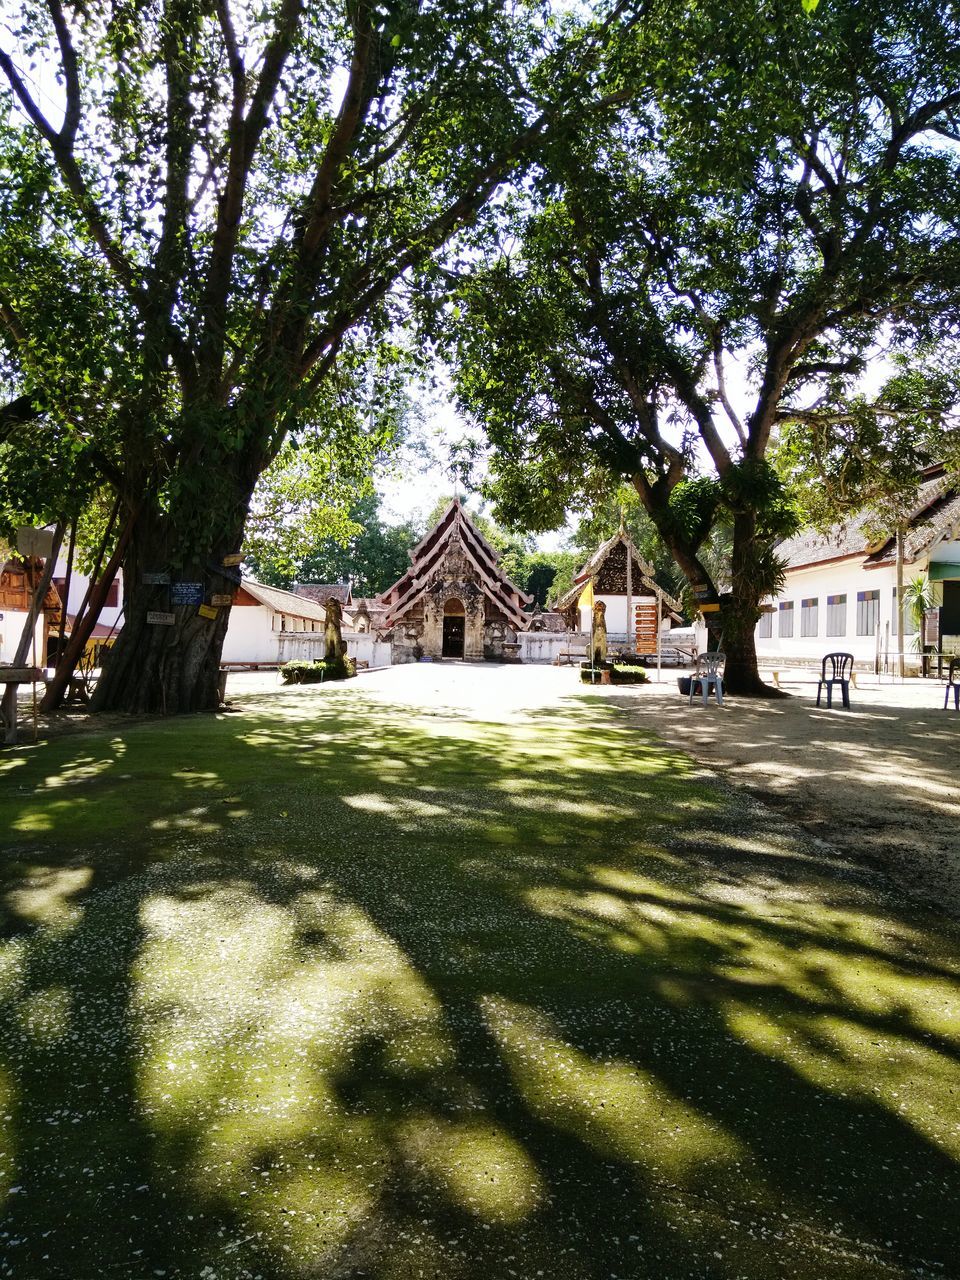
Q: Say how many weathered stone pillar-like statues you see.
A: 2